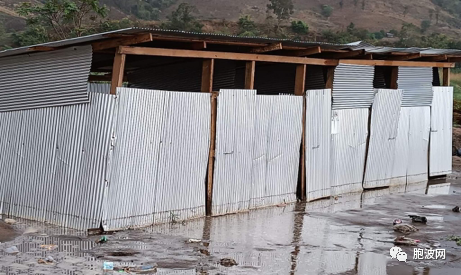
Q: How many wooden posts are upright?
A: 7